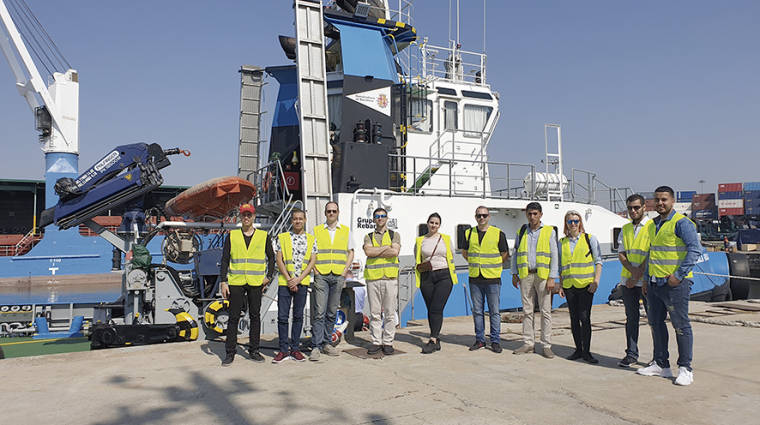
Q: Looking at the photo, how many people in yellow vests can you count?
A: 10